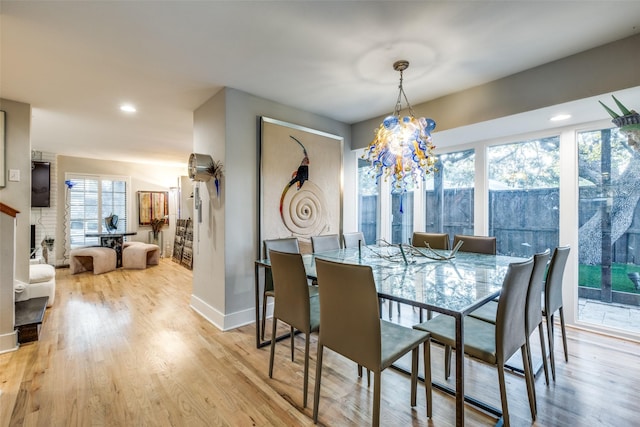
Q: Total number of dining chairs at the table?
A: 10